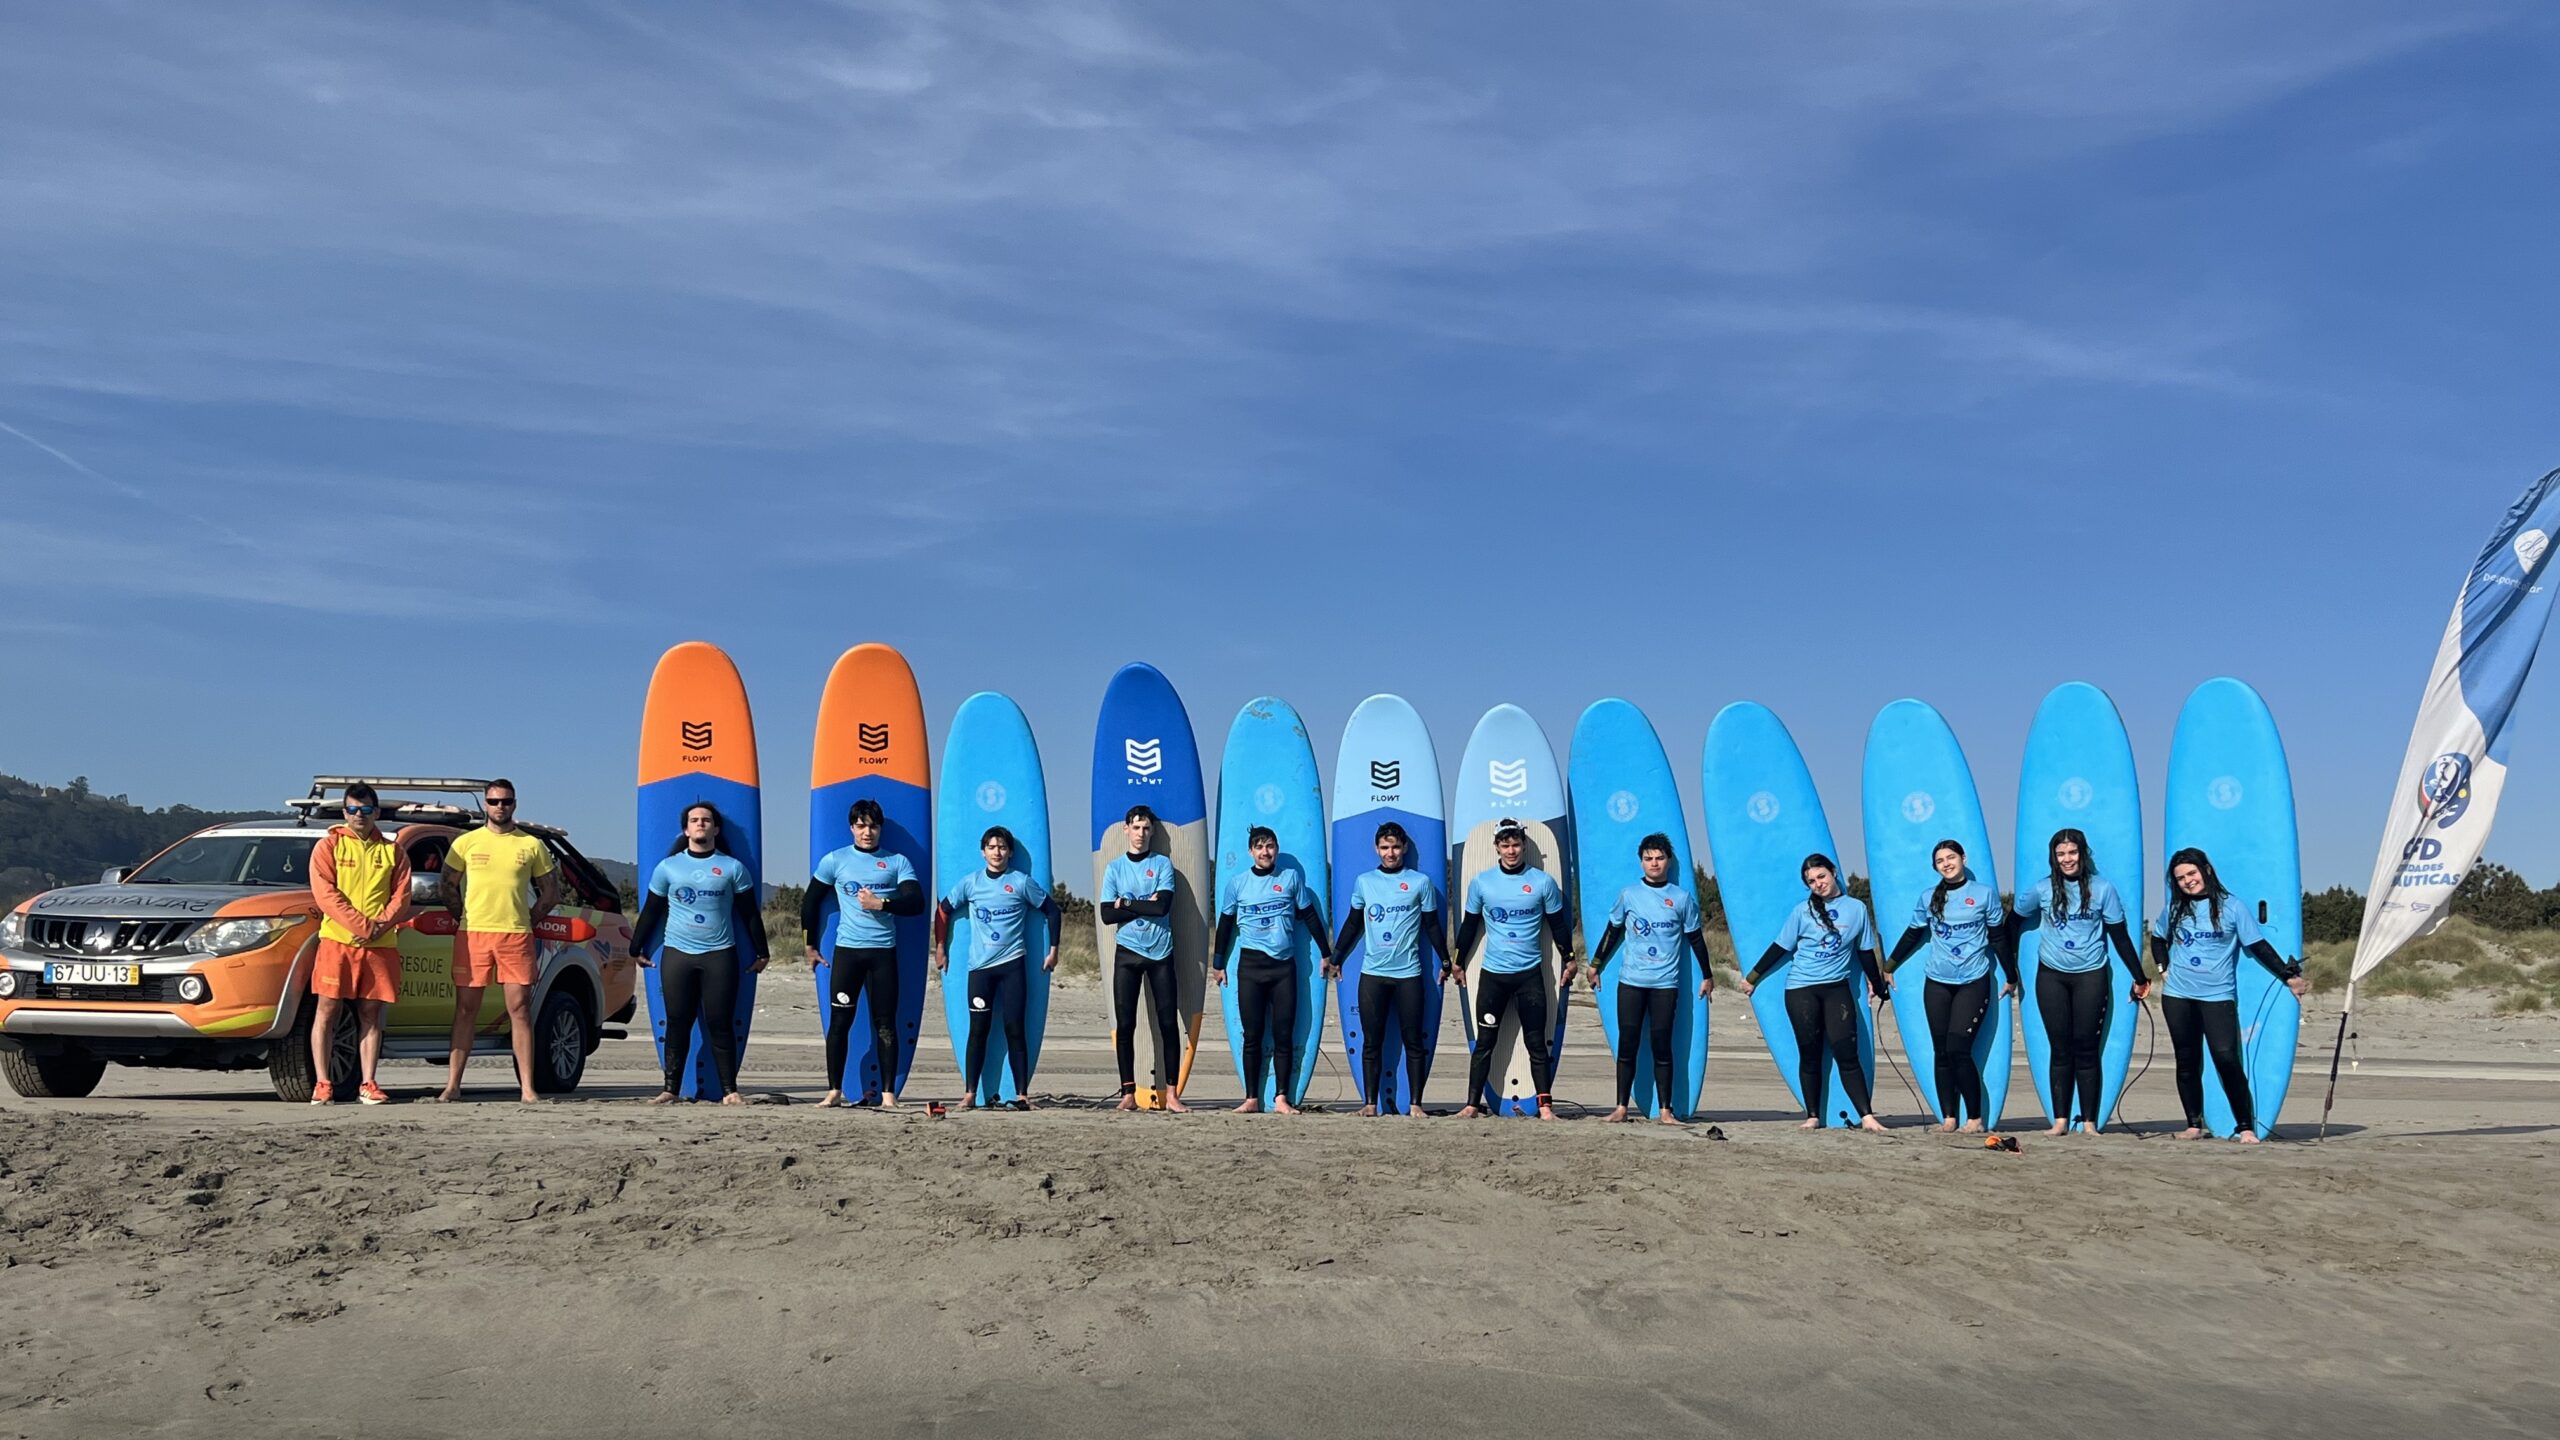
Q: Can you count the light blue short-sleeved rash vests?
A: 12